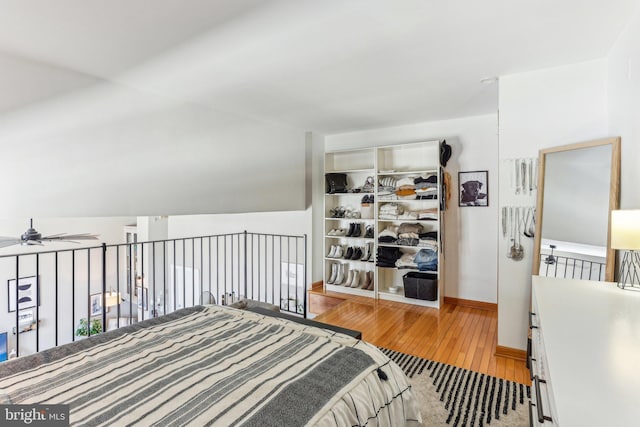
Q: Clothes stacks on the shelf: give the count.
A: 12